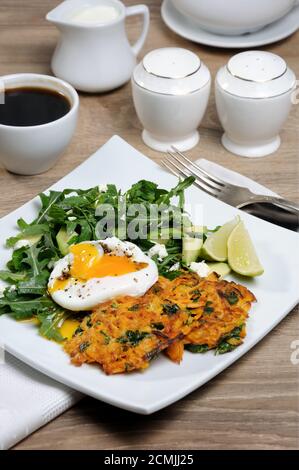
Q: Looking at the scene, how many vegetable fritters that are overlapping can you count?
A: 2